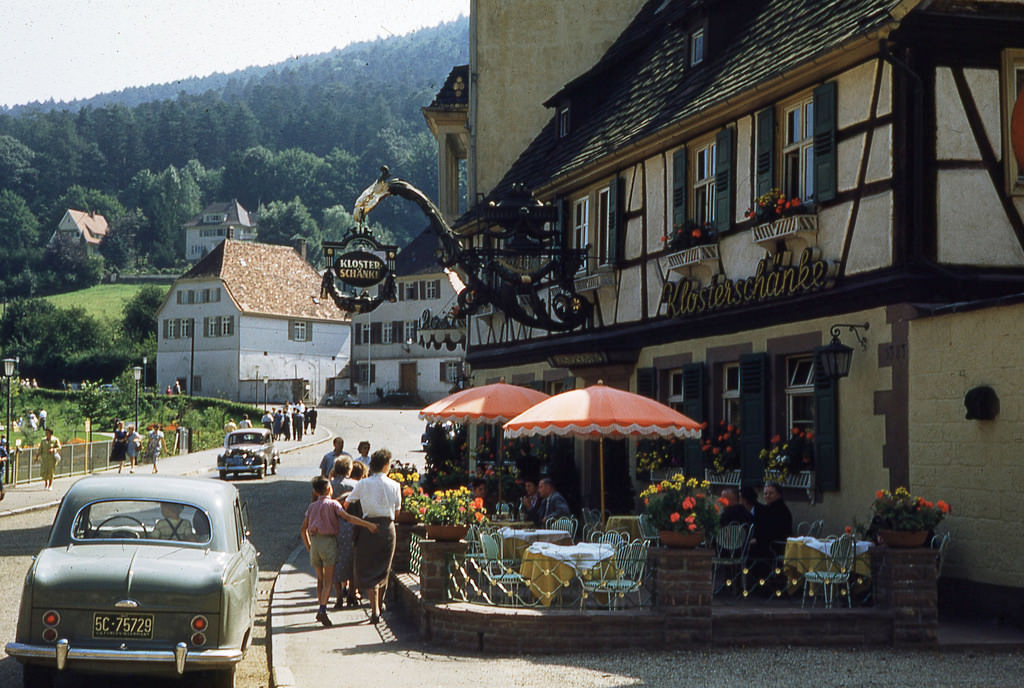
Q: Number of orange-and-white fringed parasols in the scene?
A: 2